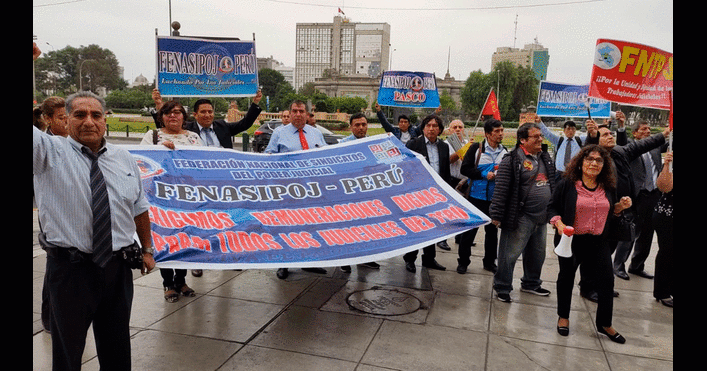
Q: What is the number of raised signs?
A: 4